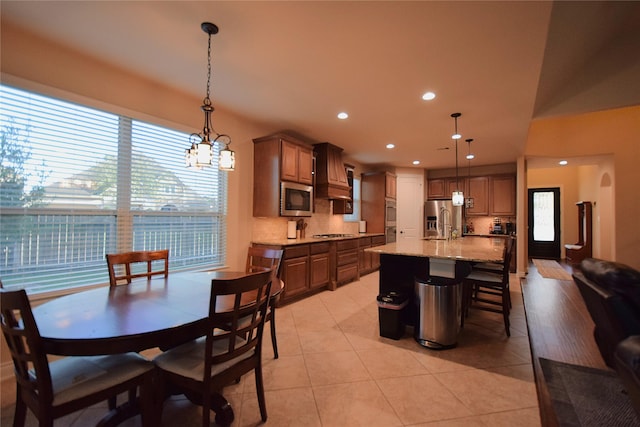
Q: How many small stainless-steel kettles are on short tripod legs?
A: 0